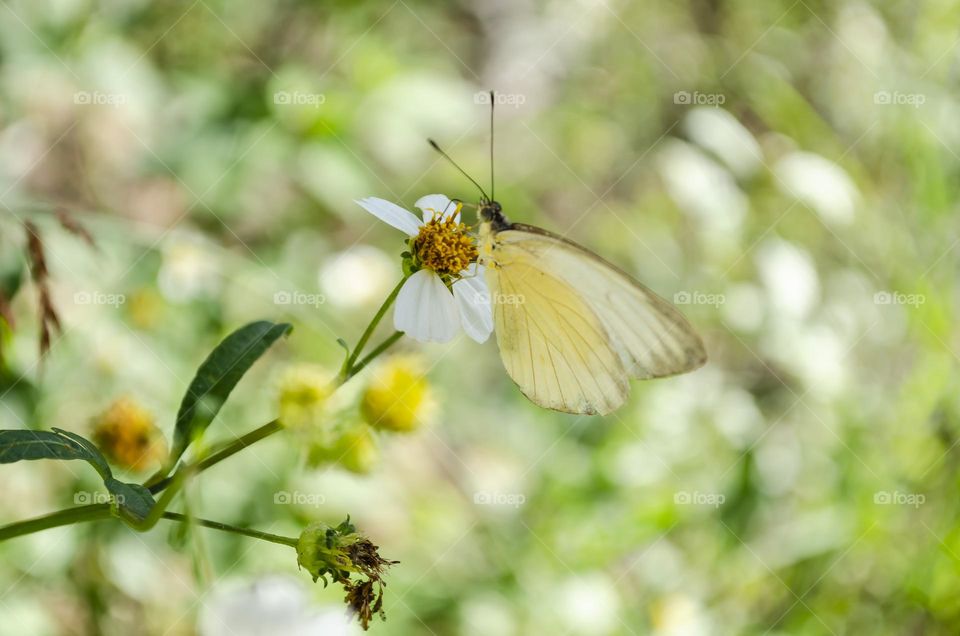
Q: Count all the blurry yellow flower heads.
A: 4